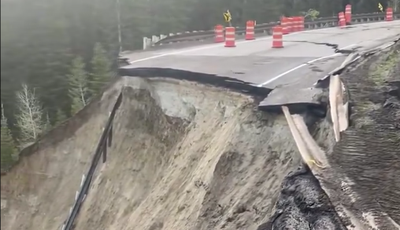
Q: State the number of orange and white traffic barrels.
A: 11